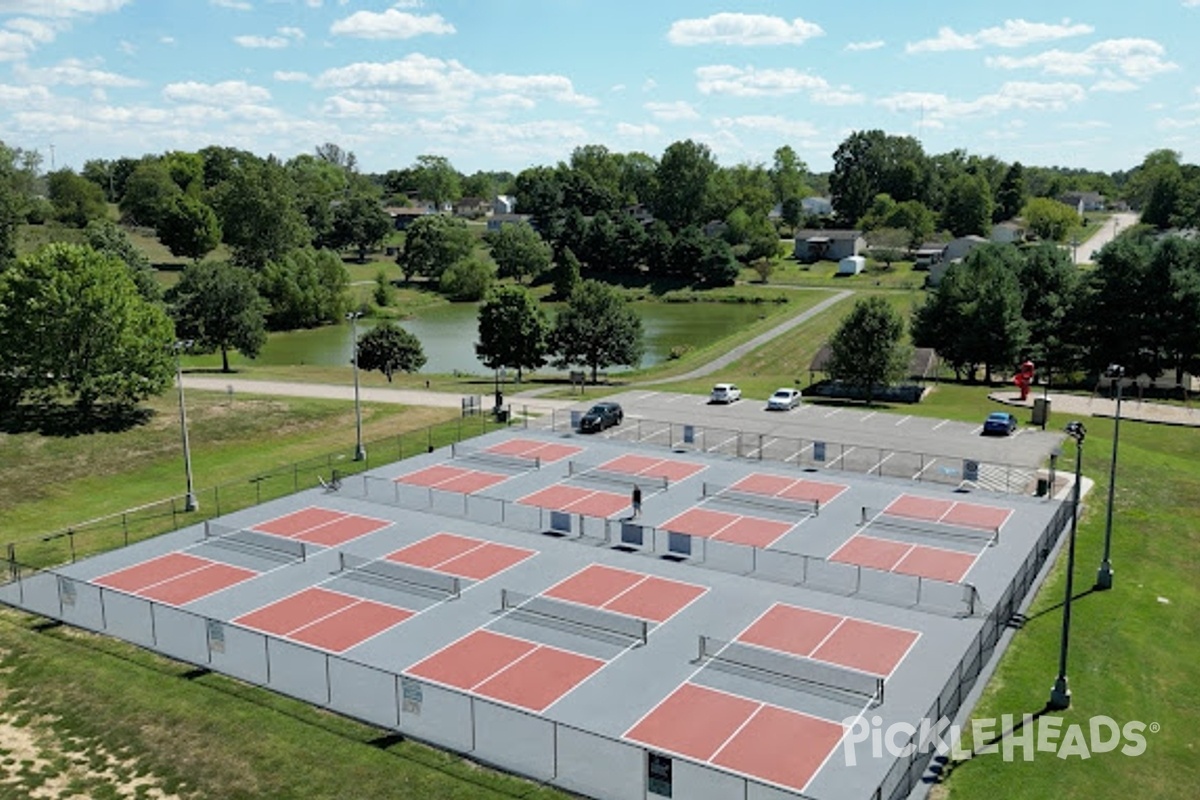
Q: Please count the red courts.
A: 8